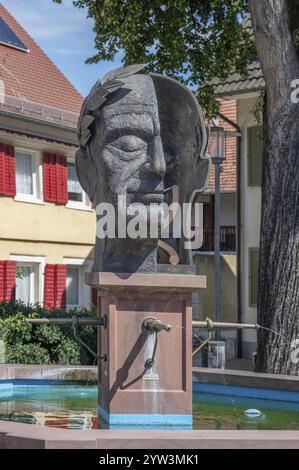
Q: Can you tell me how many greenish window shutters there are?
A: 2